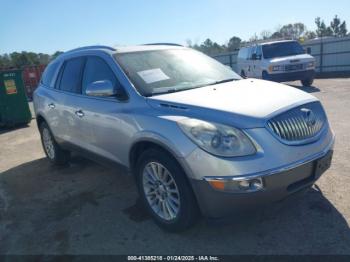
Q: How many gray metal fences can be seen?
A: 1